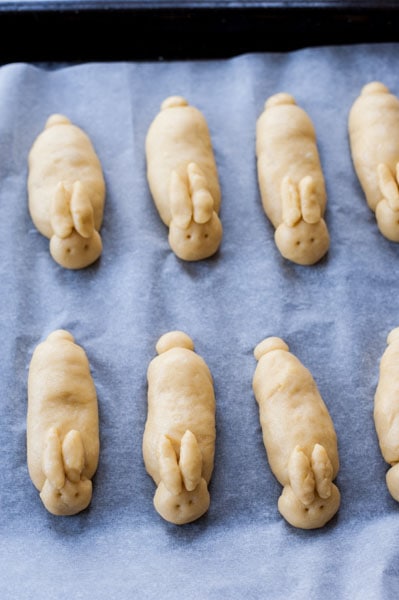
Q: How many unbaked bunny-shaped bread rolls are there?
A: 8